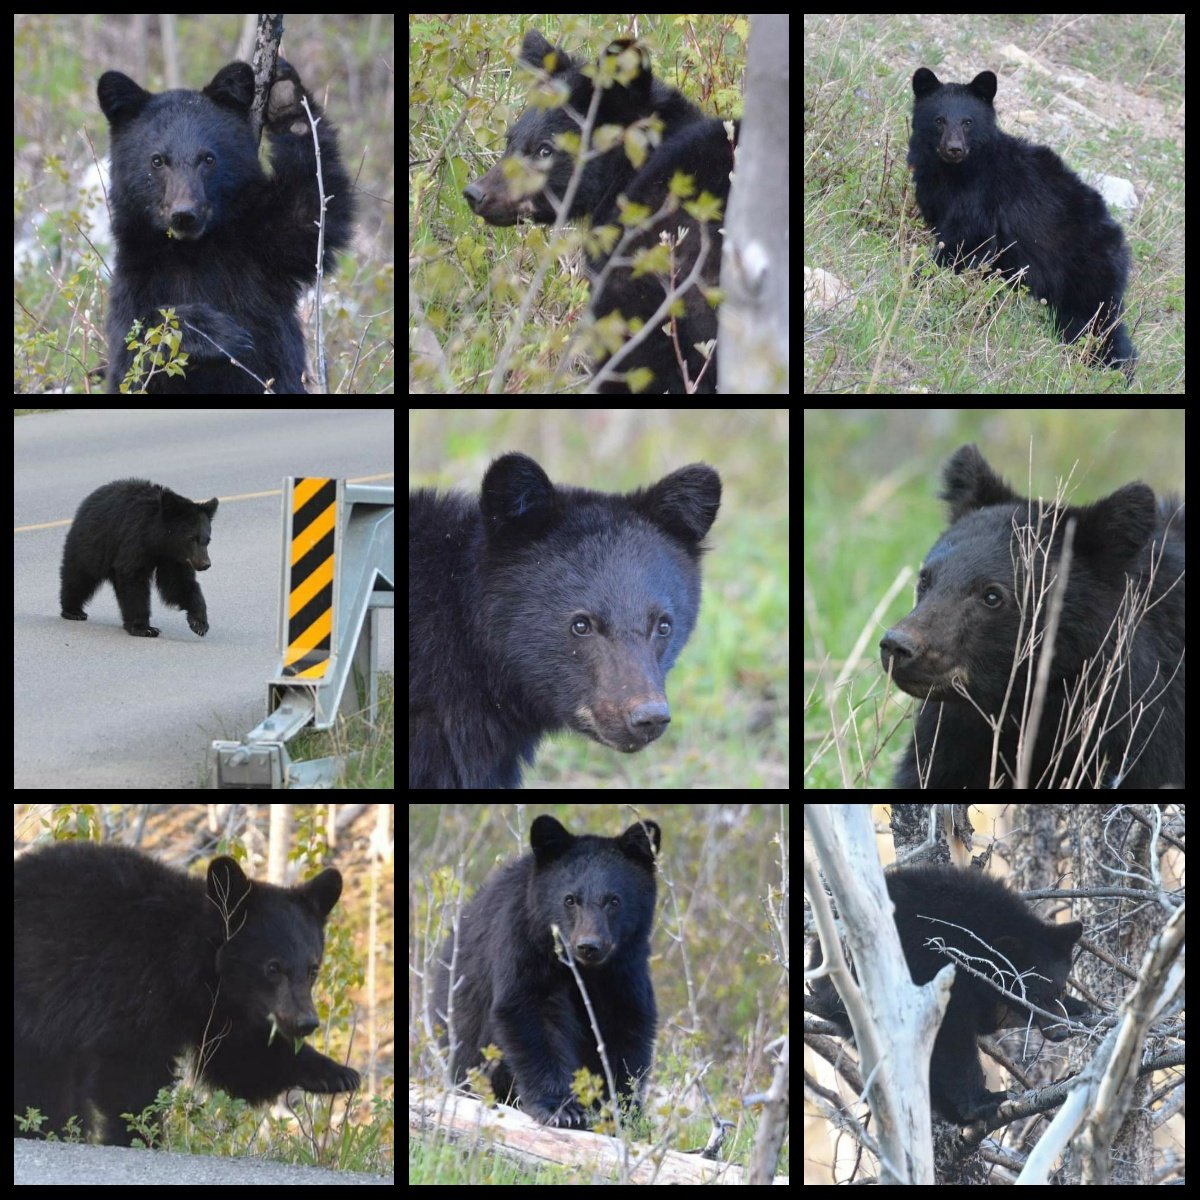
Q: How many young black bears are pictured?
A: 9